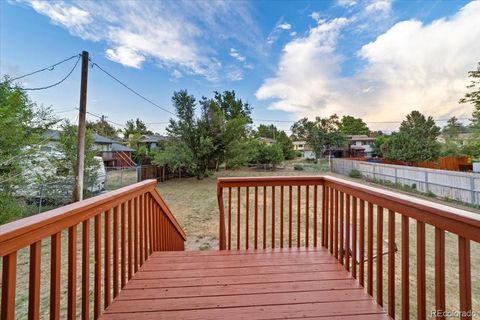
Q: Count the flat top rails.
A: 3